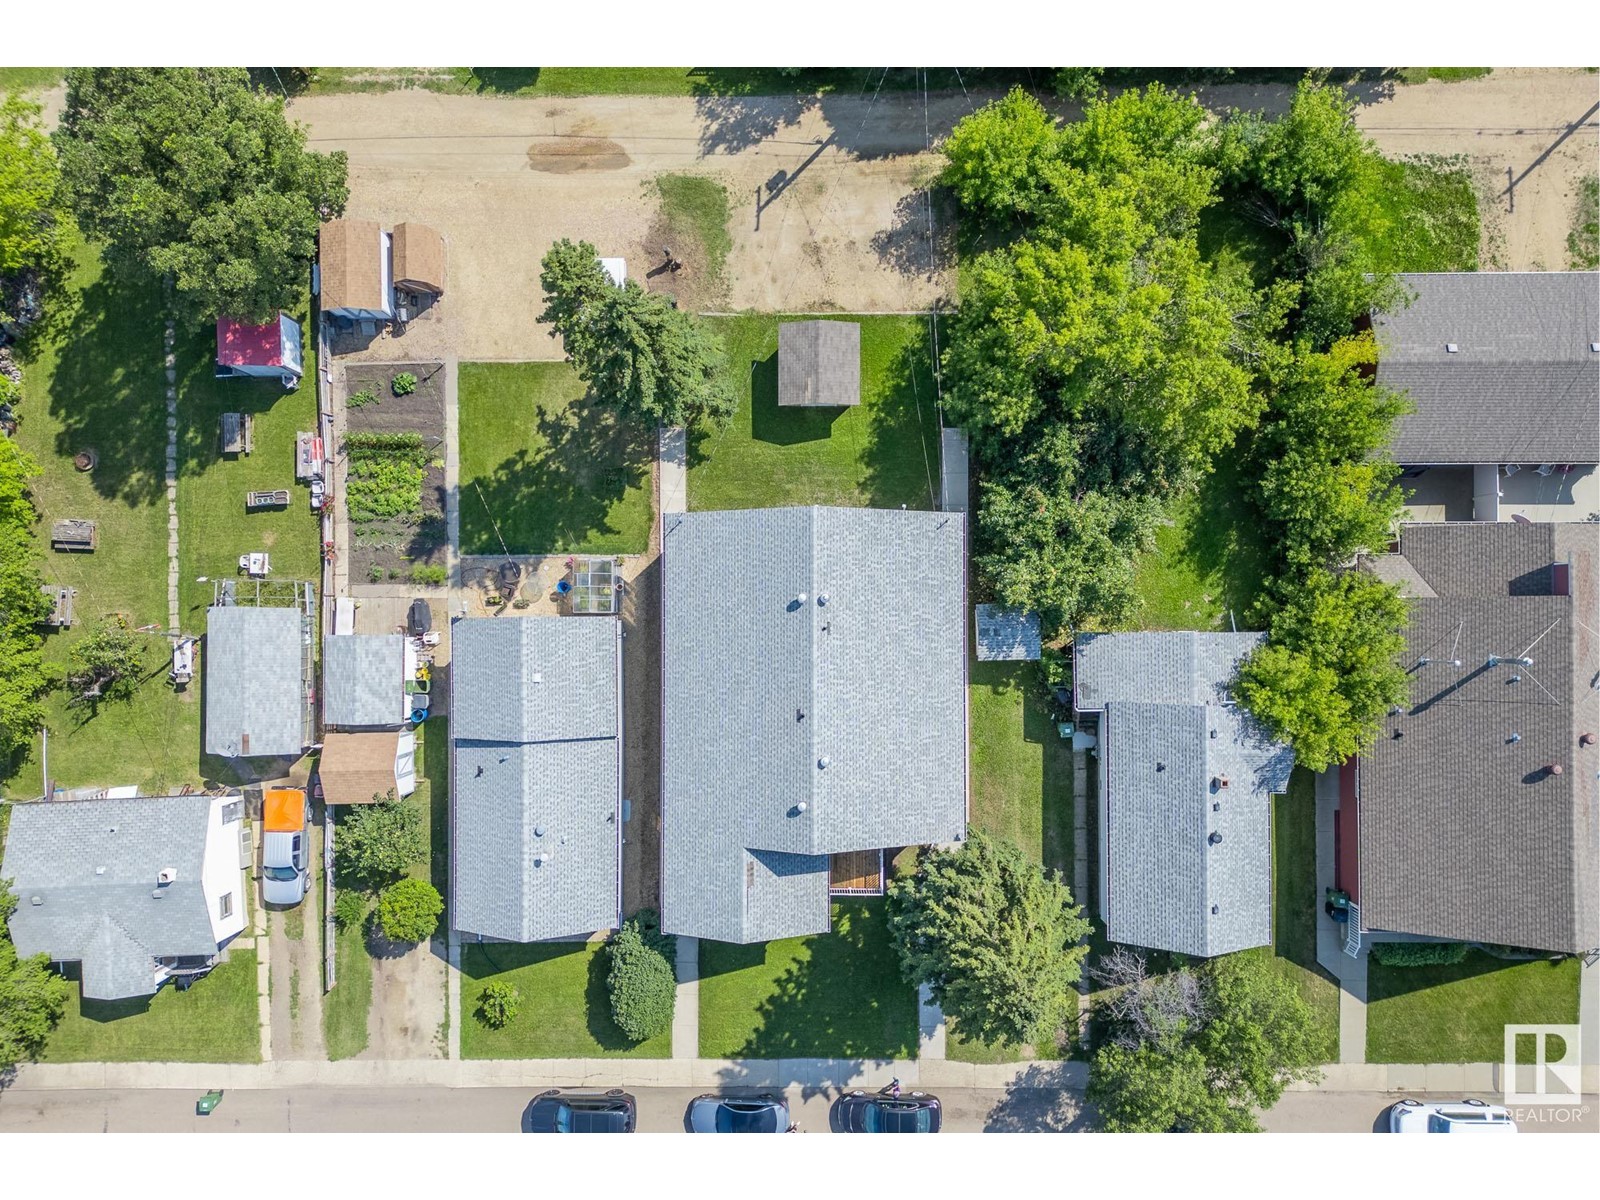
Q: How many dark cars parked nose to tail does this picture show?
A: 3